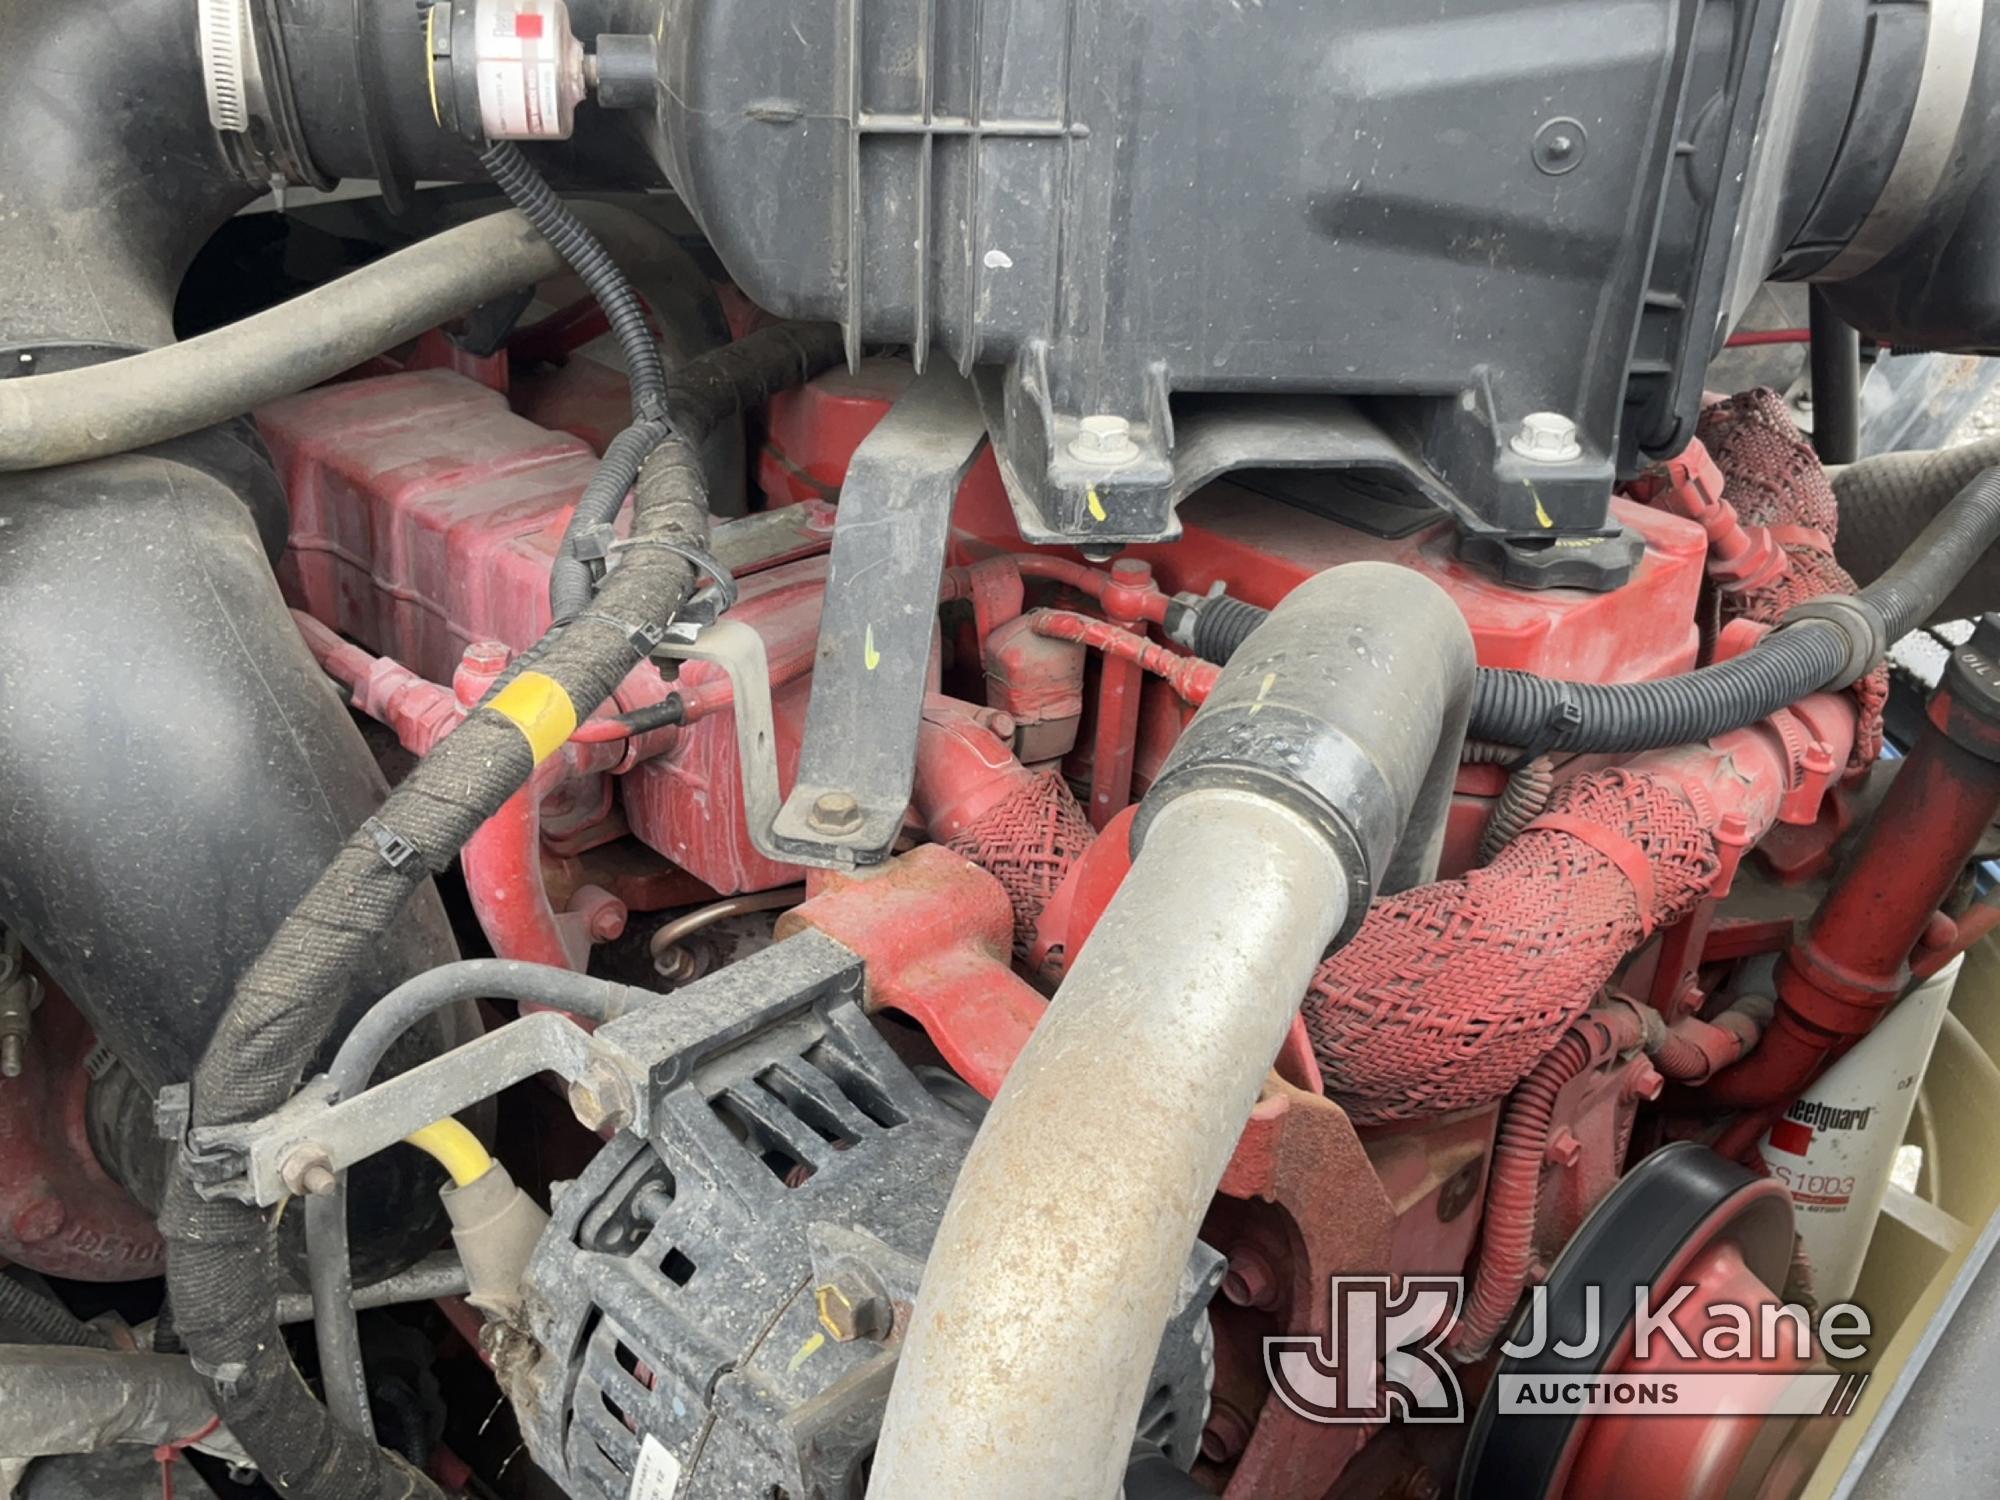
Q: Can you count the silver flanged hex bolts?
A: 2